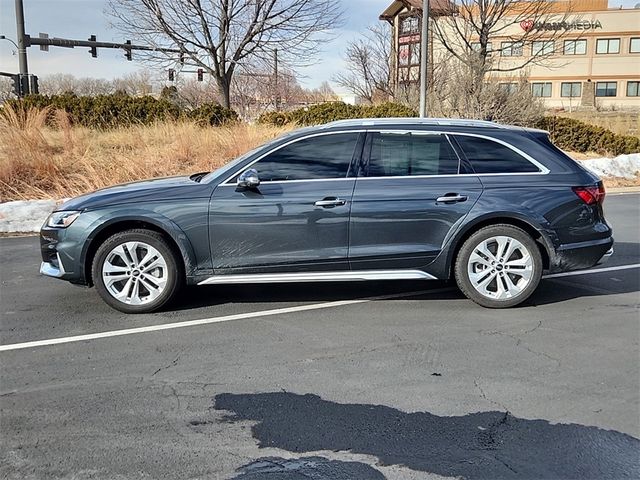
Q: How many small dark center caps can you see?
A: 2